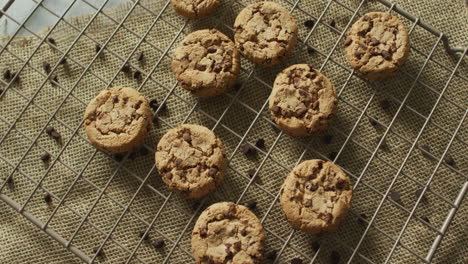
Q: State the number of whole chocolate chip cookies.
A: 7